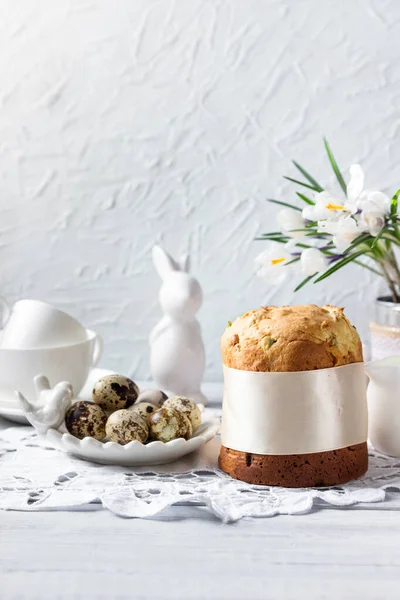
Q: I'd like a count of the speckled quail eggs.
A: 7